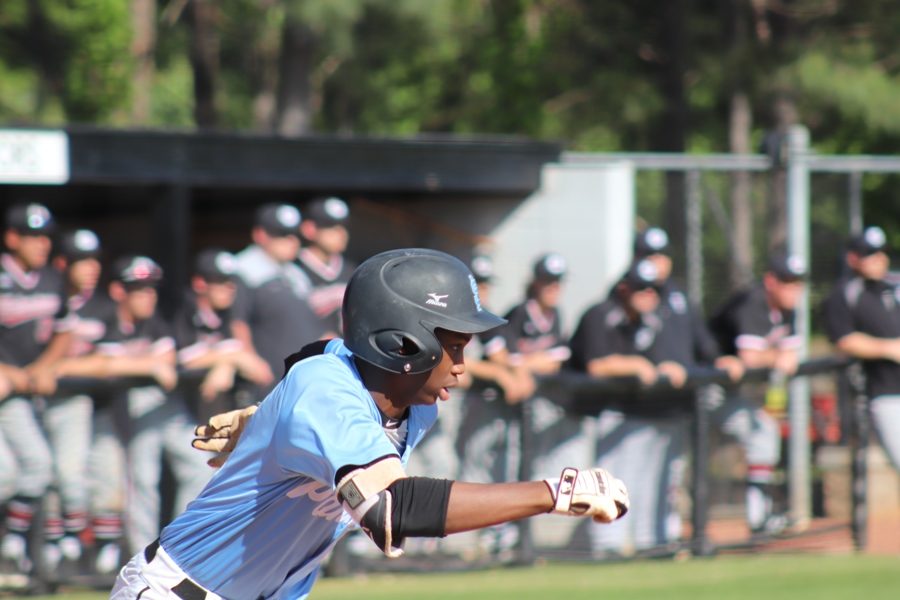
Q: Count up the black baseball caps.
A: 12